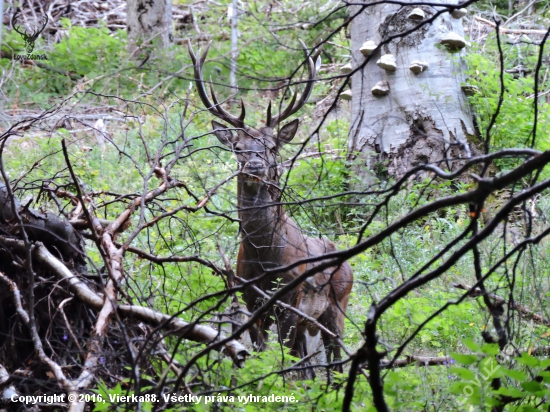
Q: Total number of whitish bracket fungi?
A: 10